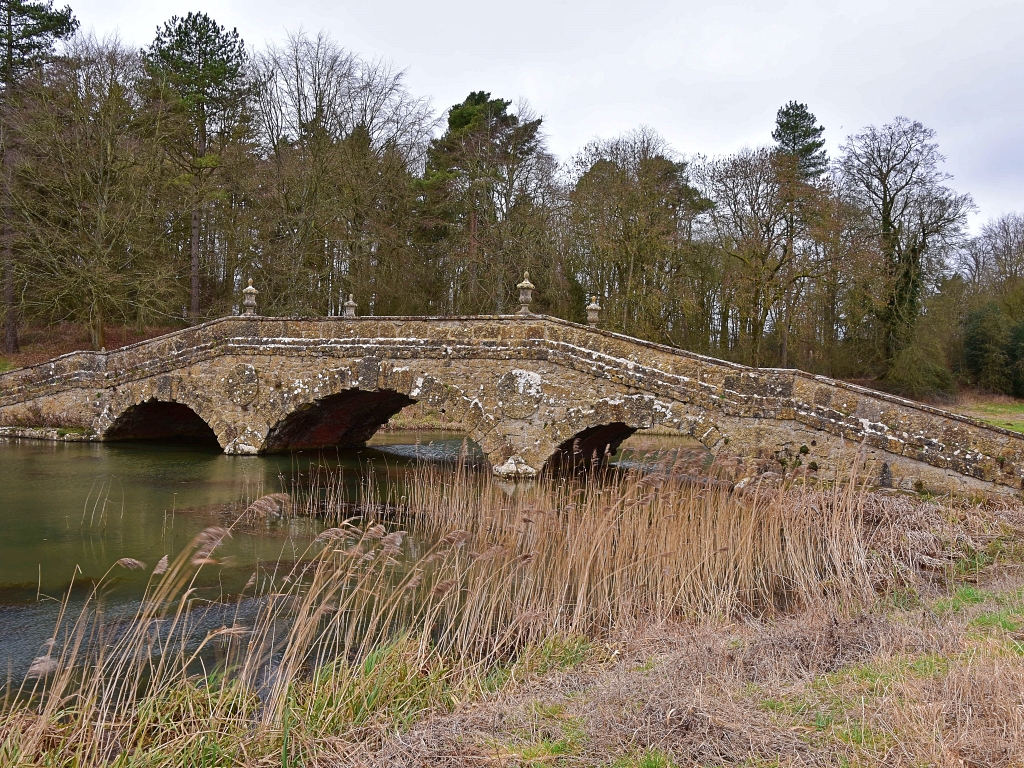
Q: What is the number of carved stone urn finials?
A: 4